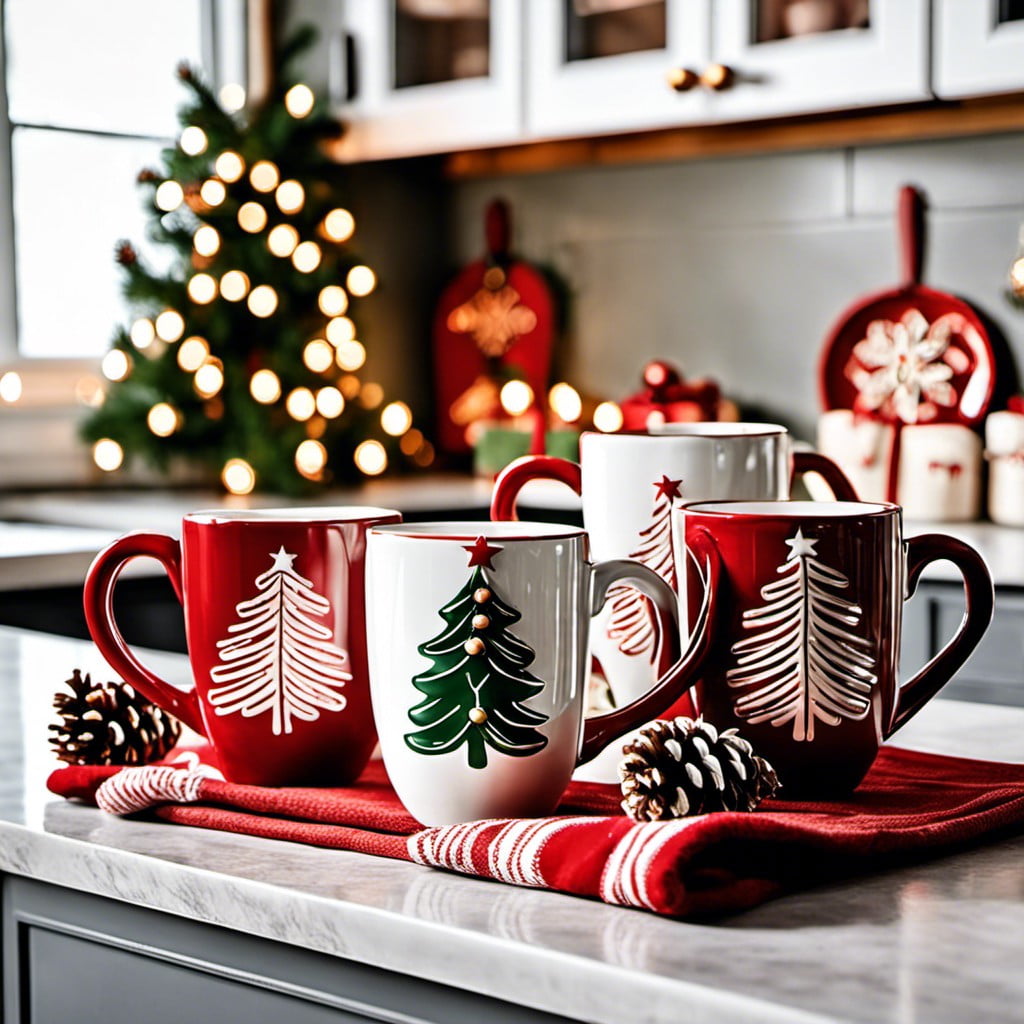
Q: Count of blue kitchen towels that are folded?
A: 0